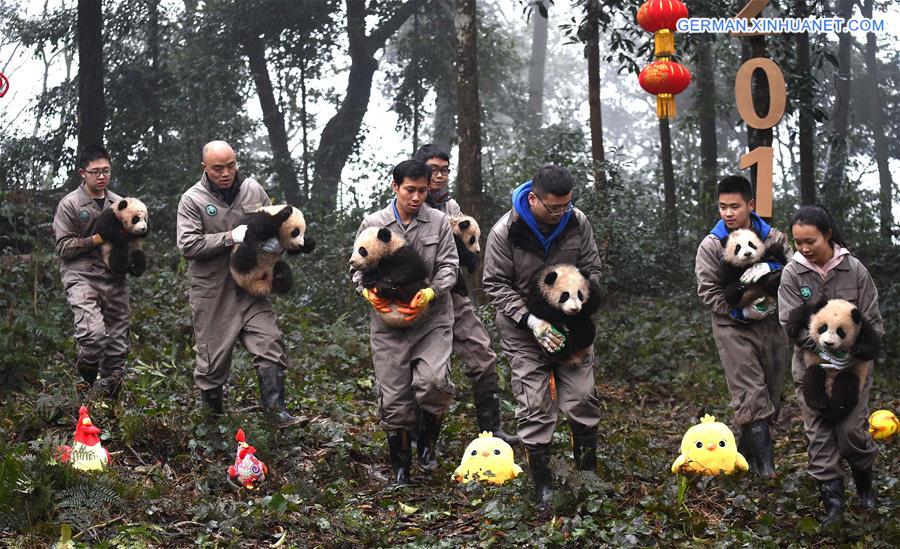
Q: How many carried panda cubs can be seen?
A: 7